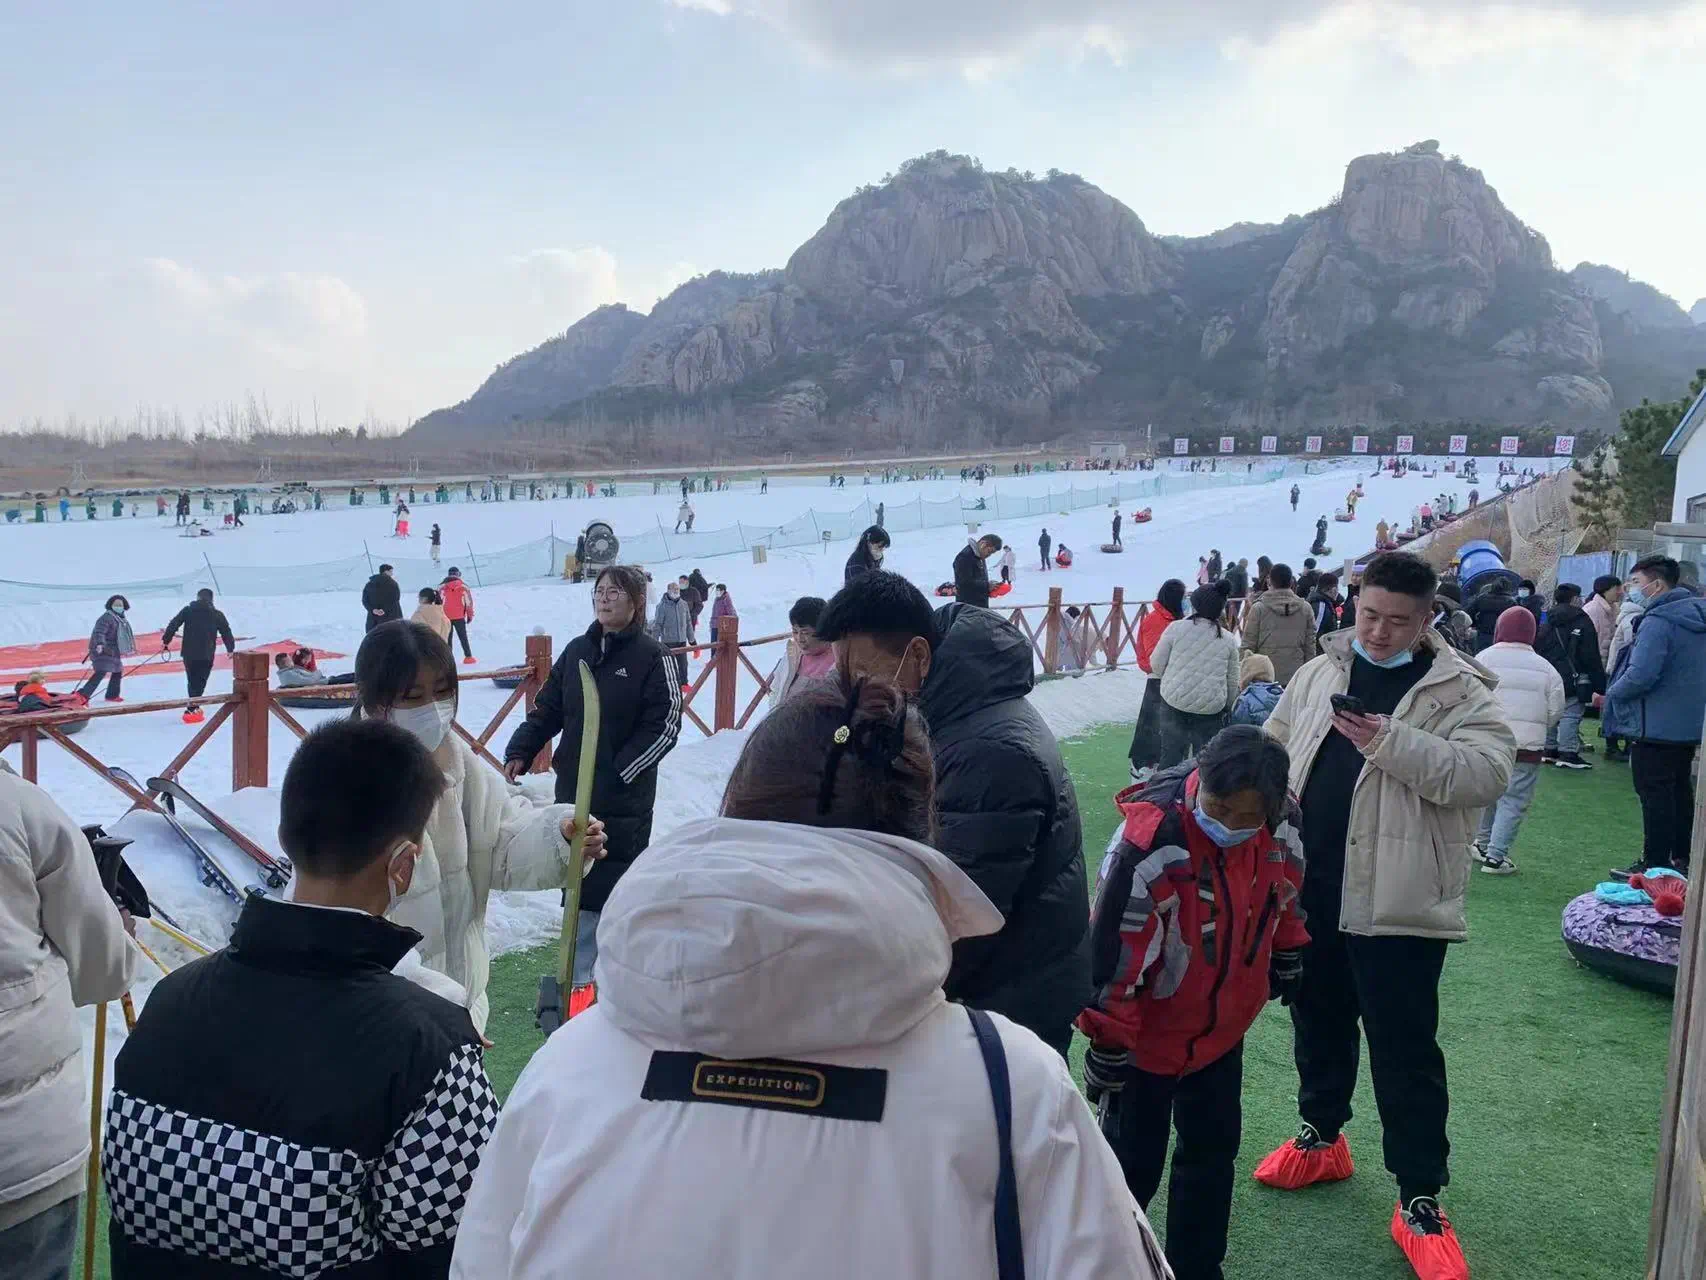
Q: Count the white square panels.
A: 9